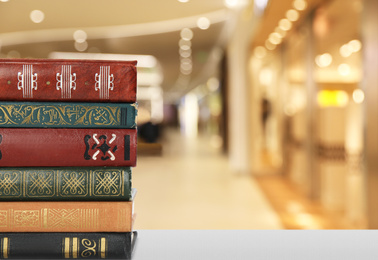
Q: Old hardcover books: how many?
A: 6